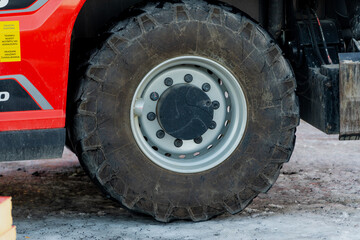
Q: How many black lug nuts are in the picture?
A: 10